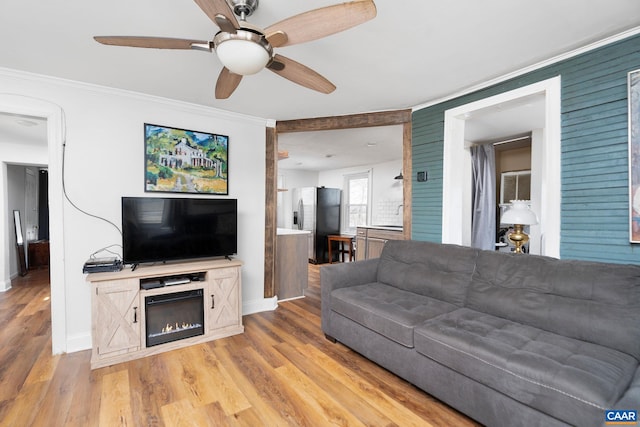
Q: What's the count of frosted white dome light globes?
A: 1